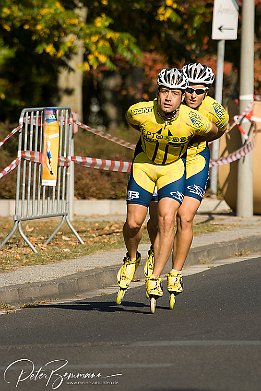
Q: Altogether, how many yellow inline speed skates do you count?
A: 4